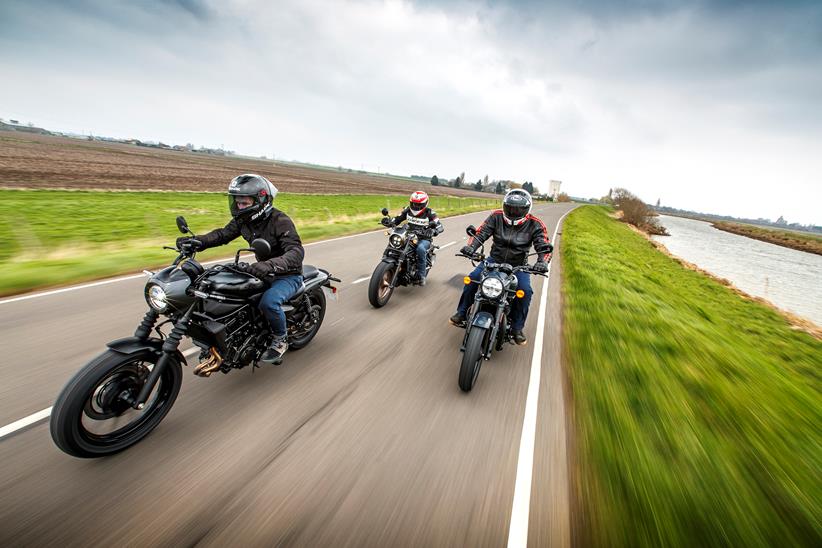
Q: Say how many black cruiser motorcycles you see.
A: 3